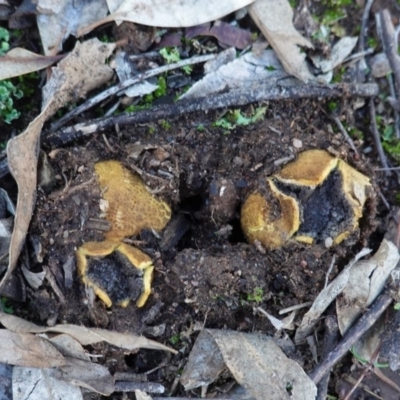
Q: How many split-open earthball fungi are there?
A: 2